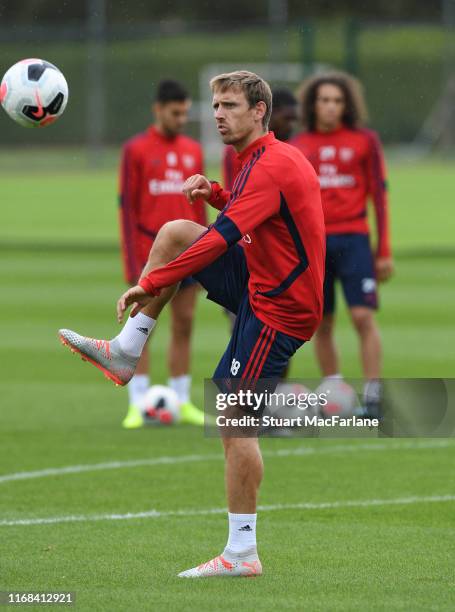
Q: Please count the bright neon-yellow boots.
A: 2